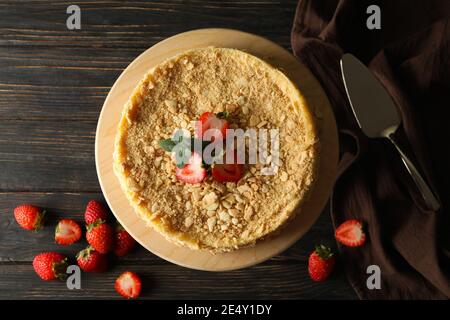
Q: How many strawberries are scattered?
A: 10